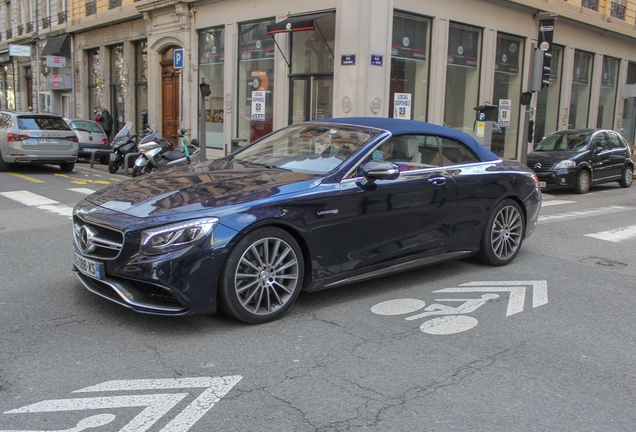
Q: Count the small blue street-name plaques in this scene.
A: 2